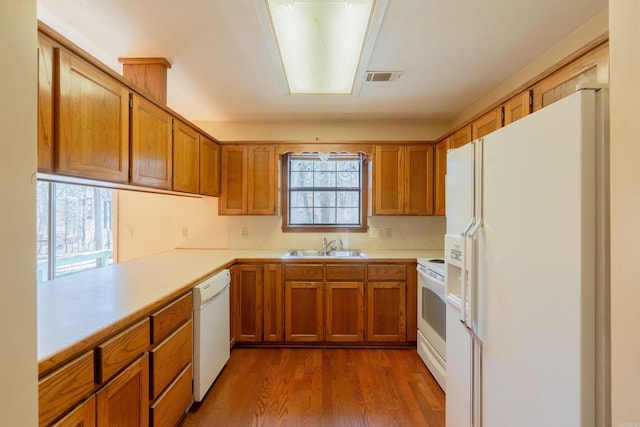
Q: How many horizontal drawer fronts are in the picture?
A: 8